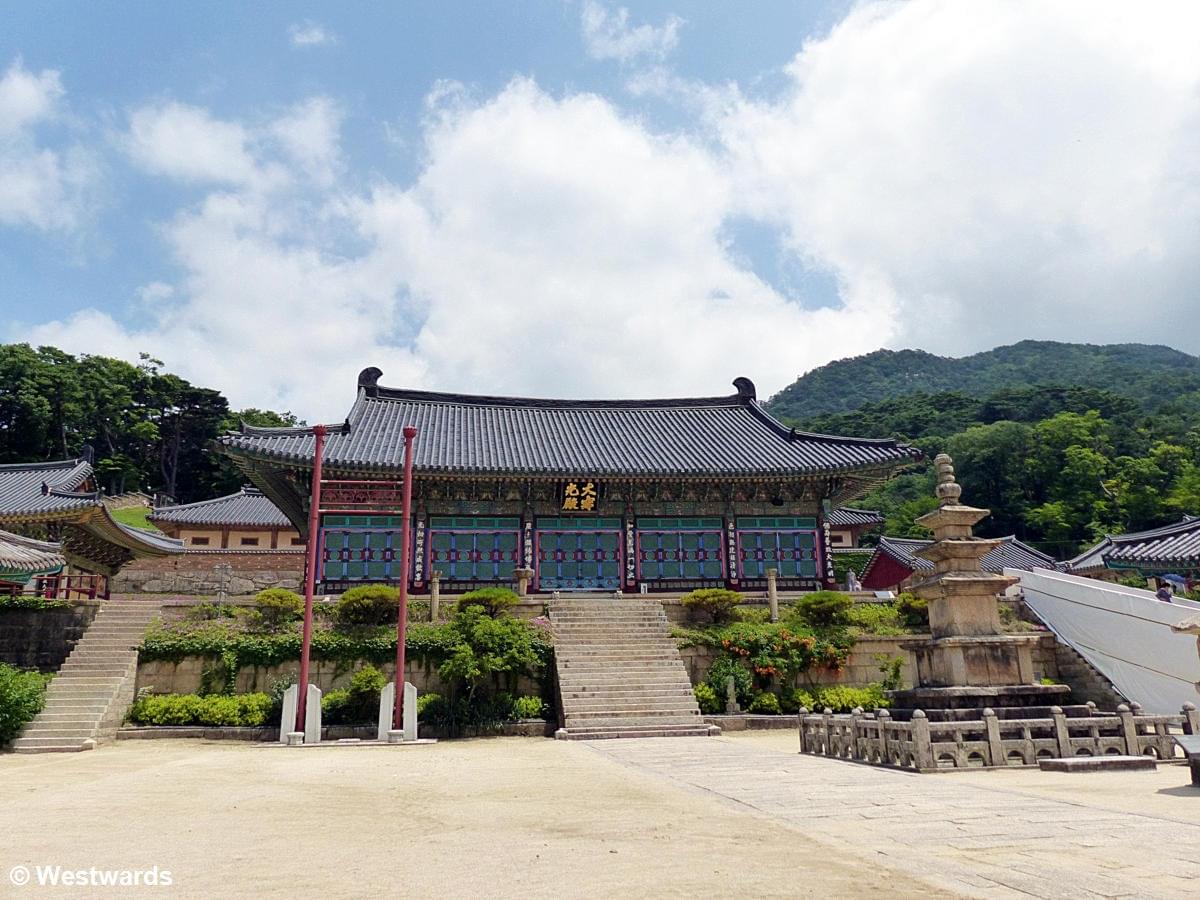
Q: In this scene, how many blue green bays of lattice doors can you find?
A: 5